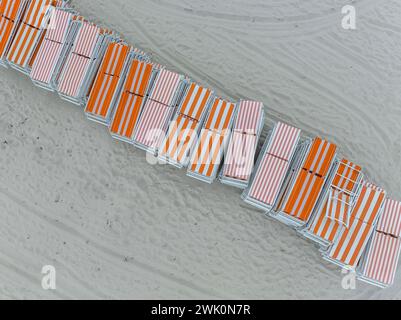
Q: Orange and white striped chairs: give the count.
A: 9